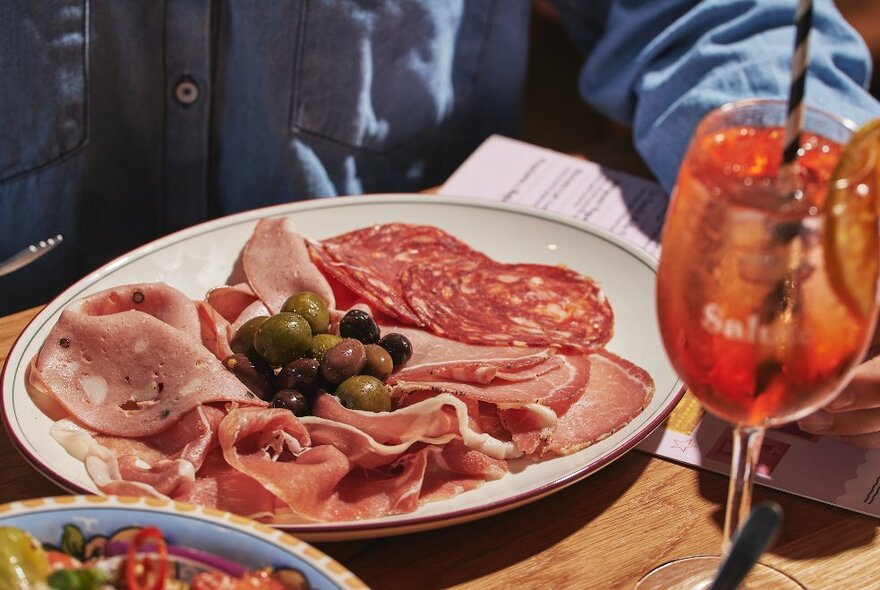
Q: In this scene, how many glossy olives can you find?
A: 12